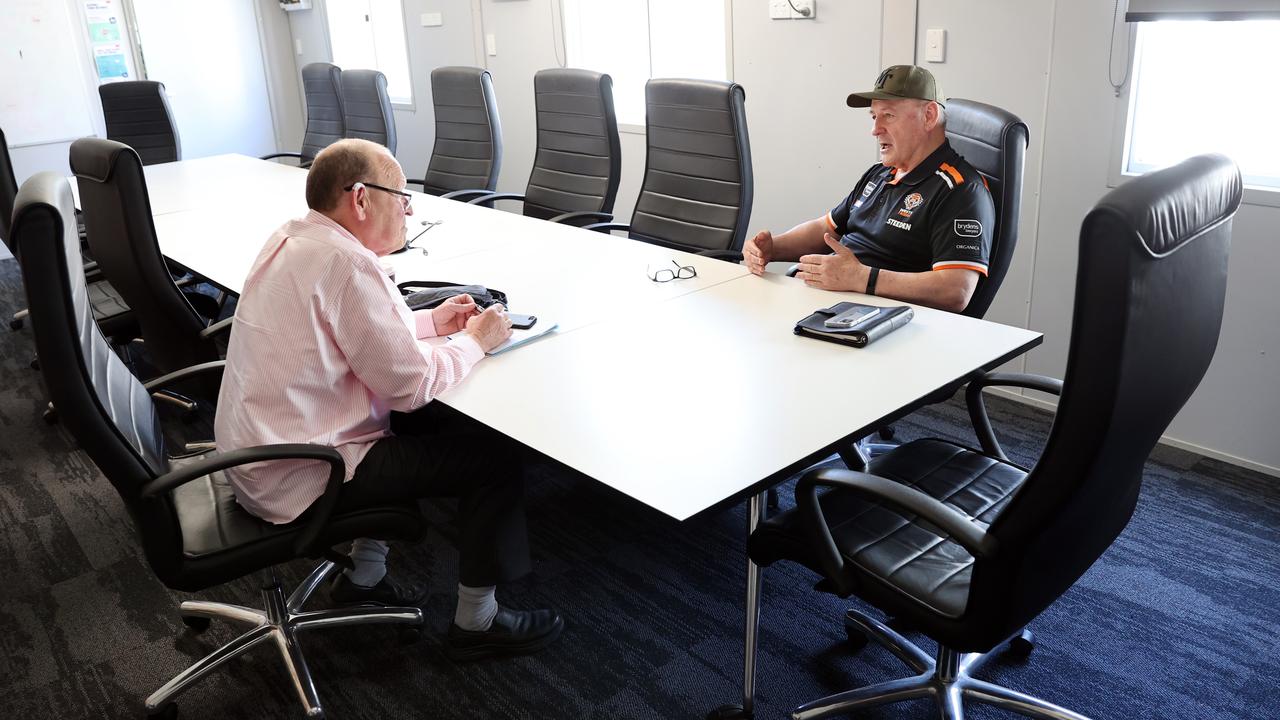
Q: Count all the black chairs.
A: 11